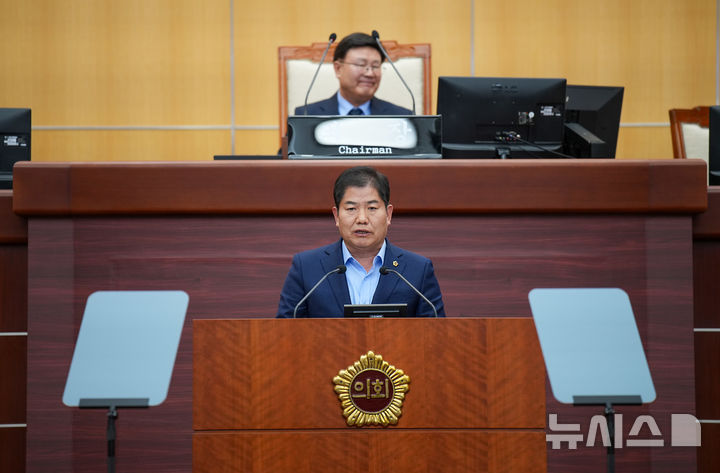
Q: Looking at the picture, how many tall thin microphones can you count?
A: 4